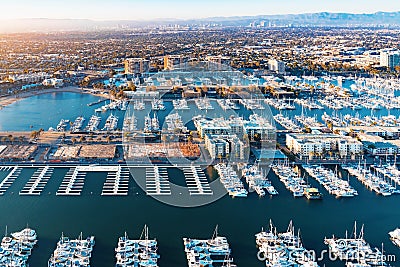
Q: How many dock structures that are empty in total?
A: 6